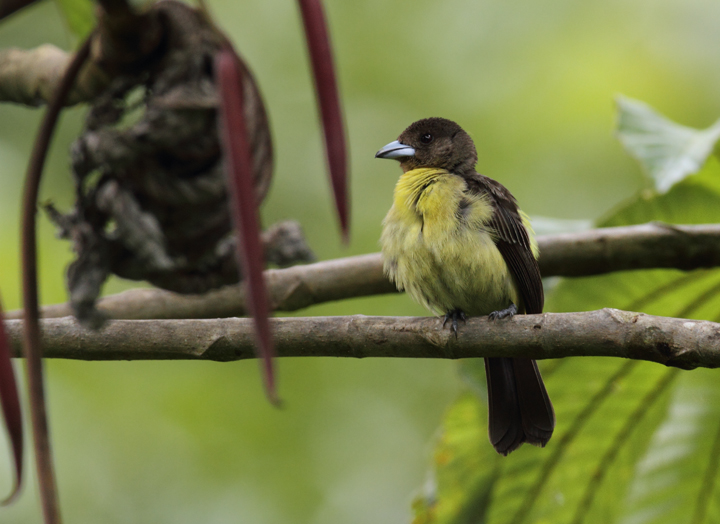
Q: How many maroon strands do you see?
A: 3